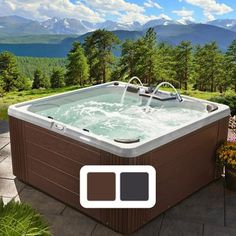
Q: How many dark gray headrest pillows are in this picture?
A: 3